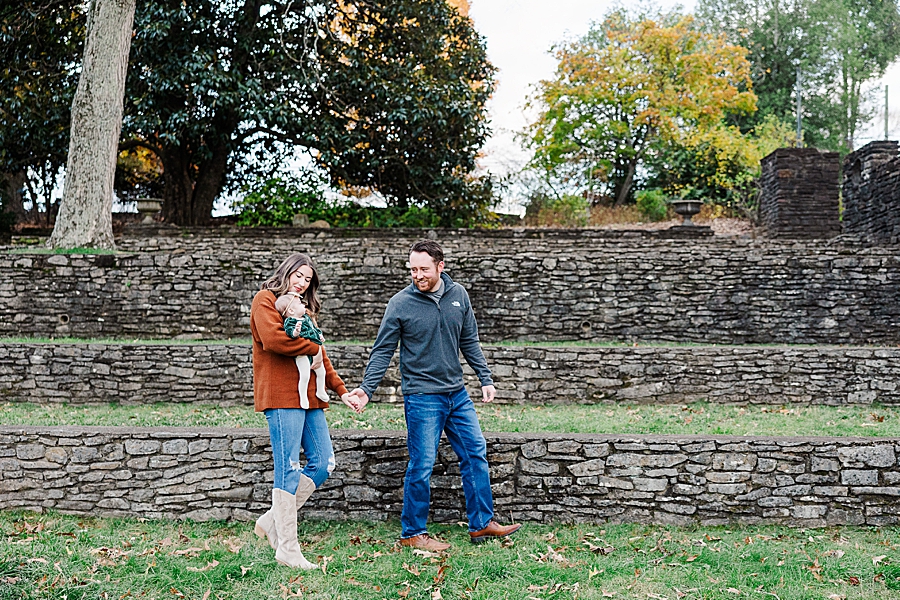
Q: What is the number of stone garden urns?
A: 2